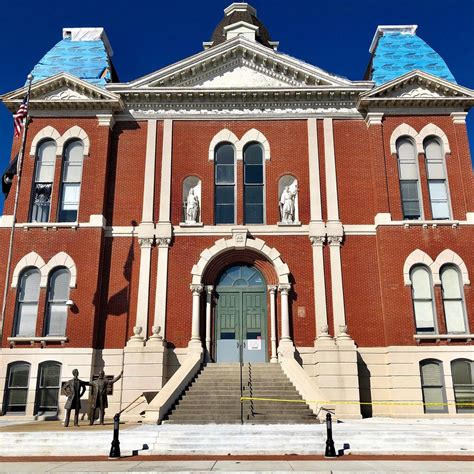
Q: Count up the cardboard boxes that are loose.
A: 0